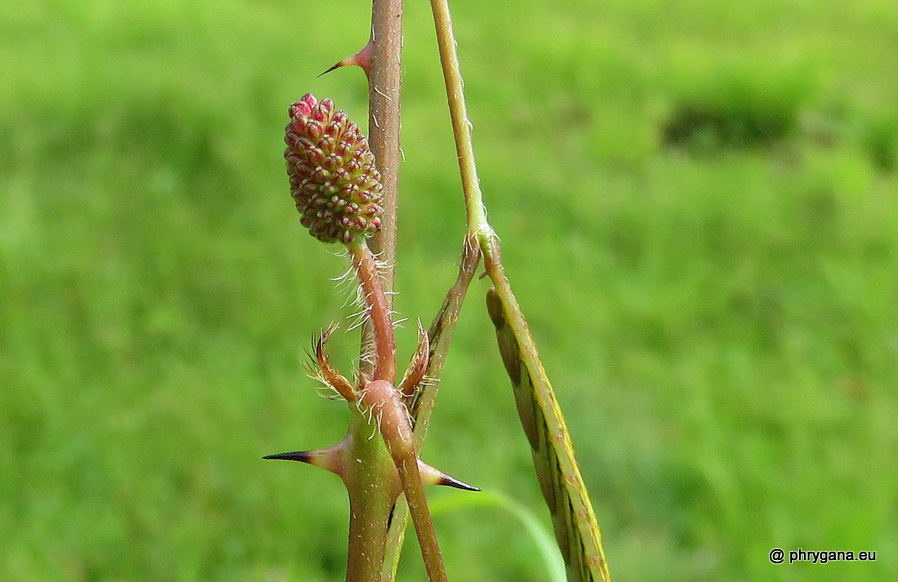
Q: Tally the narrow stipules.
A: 2